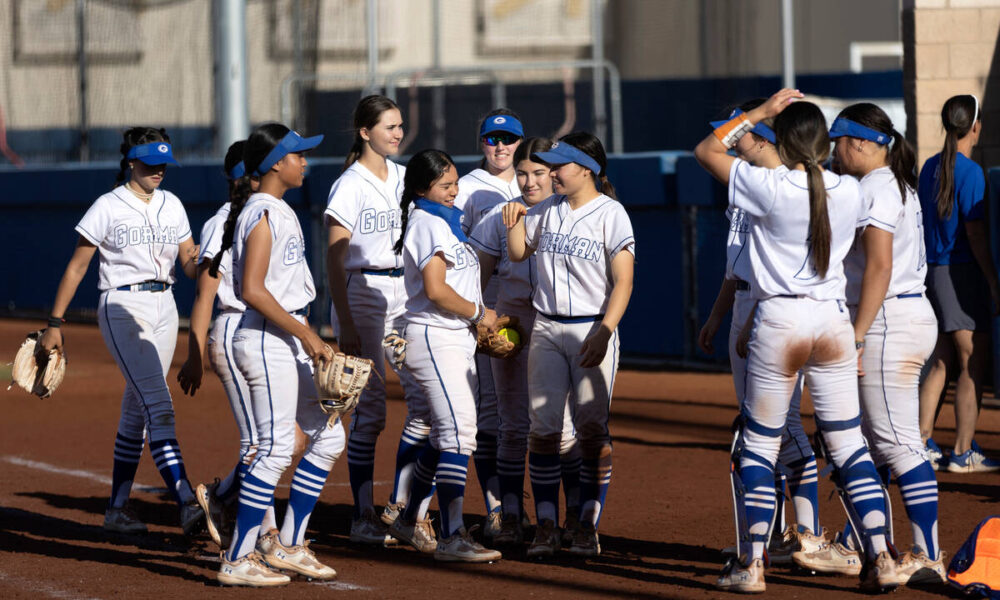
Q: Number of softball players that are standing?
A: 11